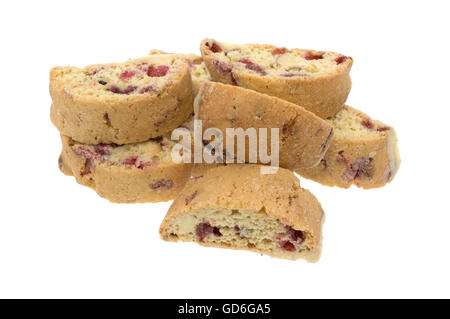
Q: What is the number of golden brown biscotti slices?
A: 7